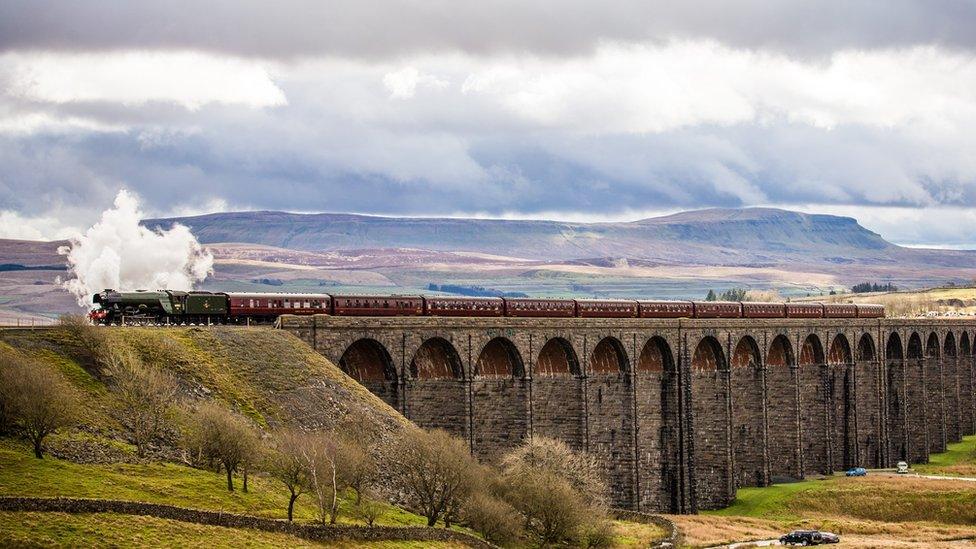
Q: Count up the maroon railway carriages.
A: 11